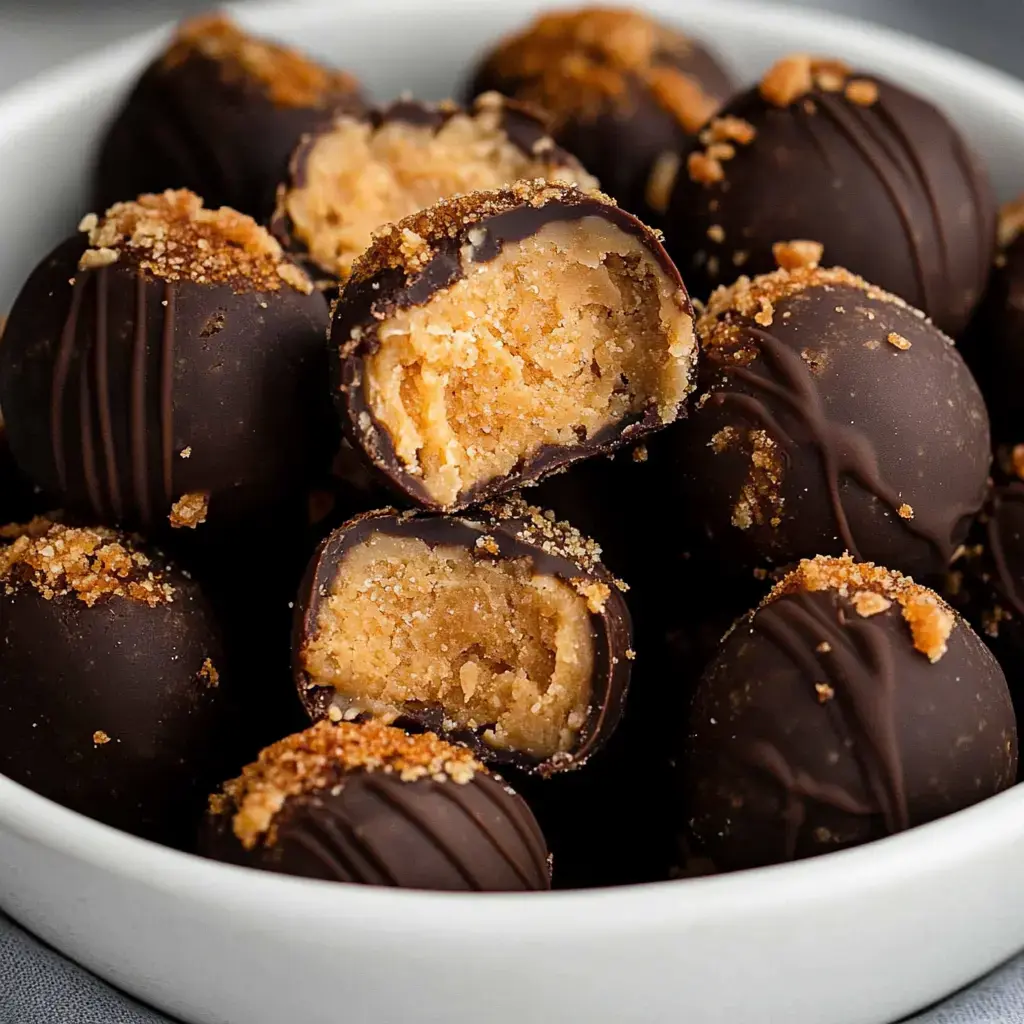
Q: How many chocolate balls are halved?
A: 3